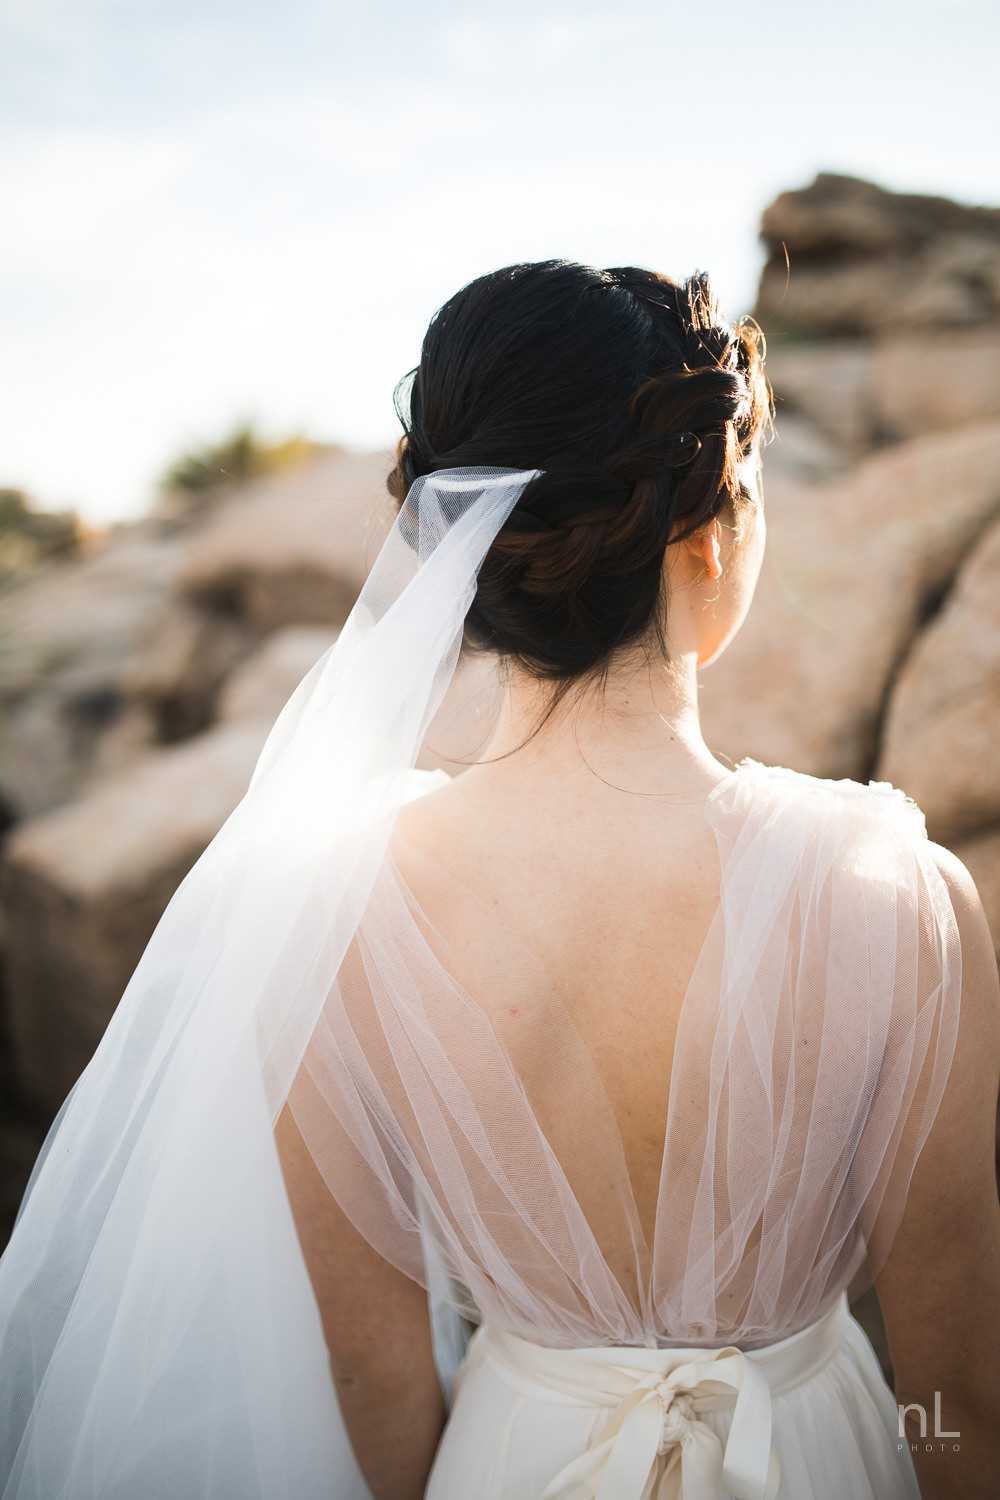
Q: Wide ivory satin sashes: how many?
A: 1